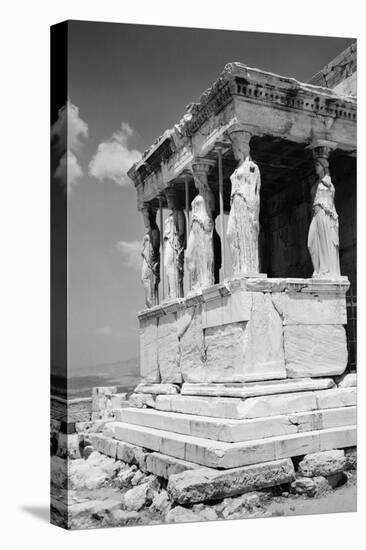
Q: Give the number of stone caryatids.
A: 5